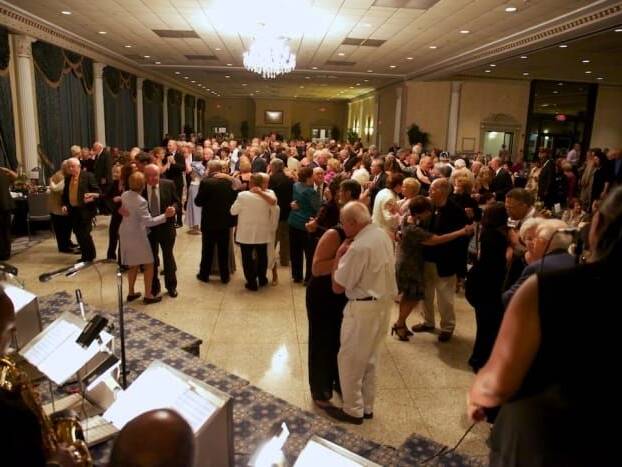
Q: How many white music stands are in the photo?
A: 4